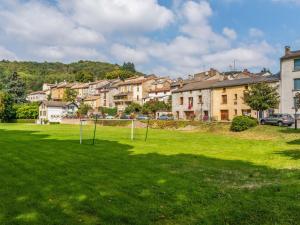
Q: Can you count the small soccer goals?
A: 1